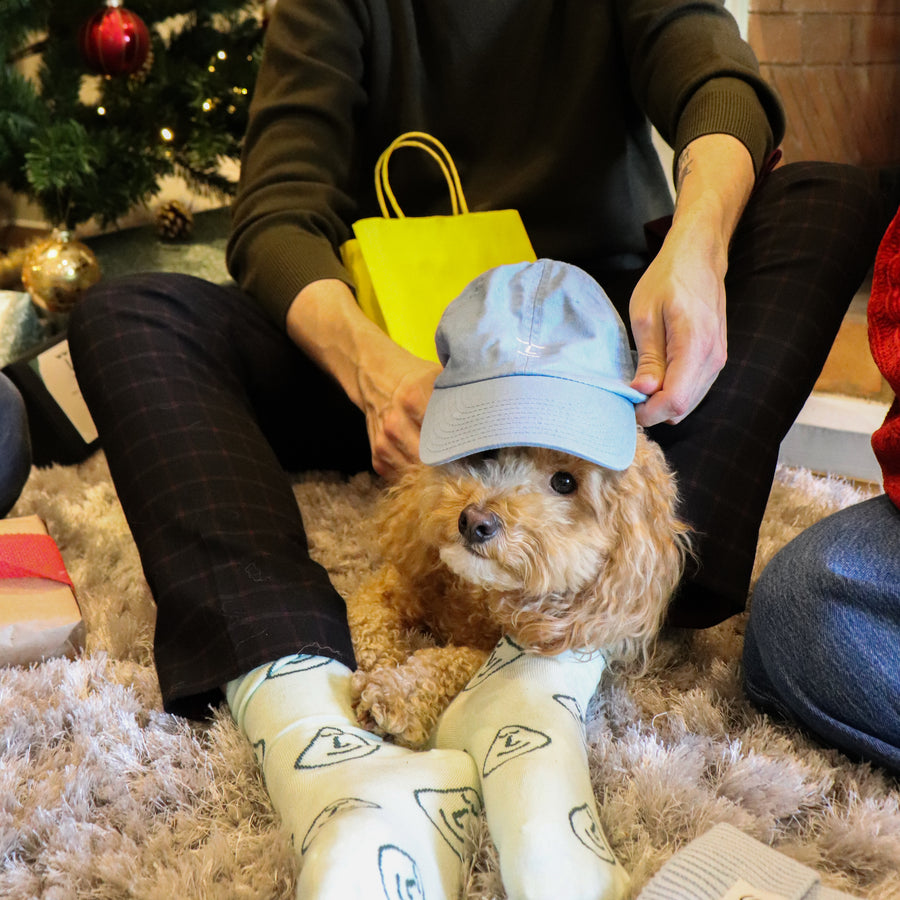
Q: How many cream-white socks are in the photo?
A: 2